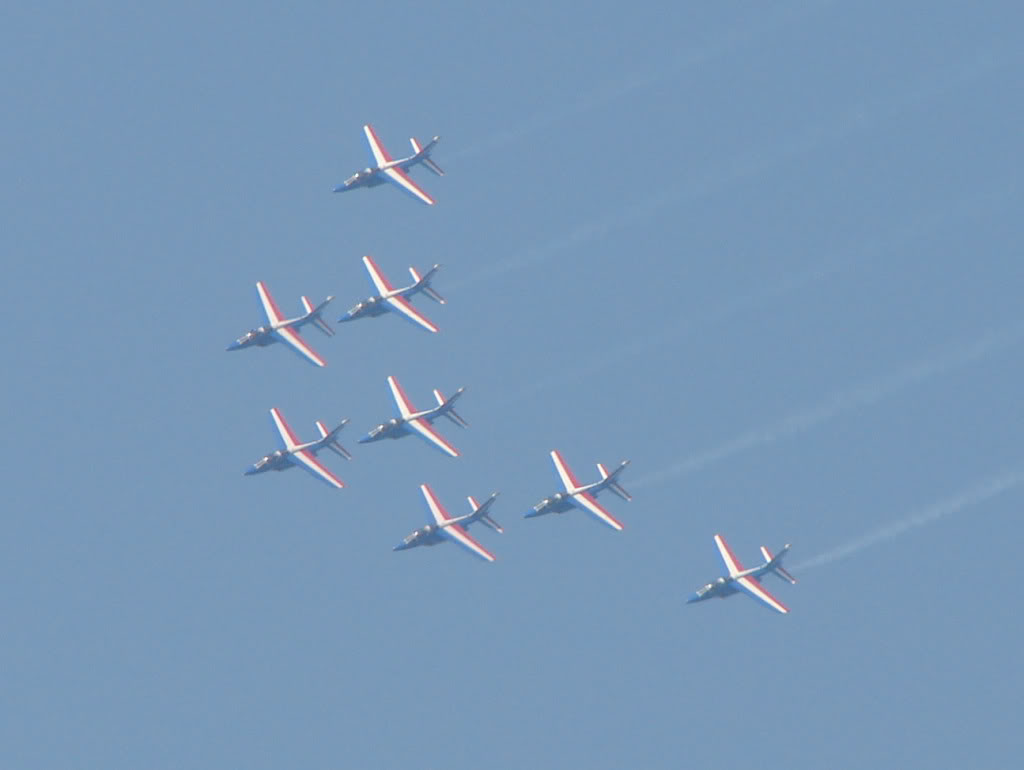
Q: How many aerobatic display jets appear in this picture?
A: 8